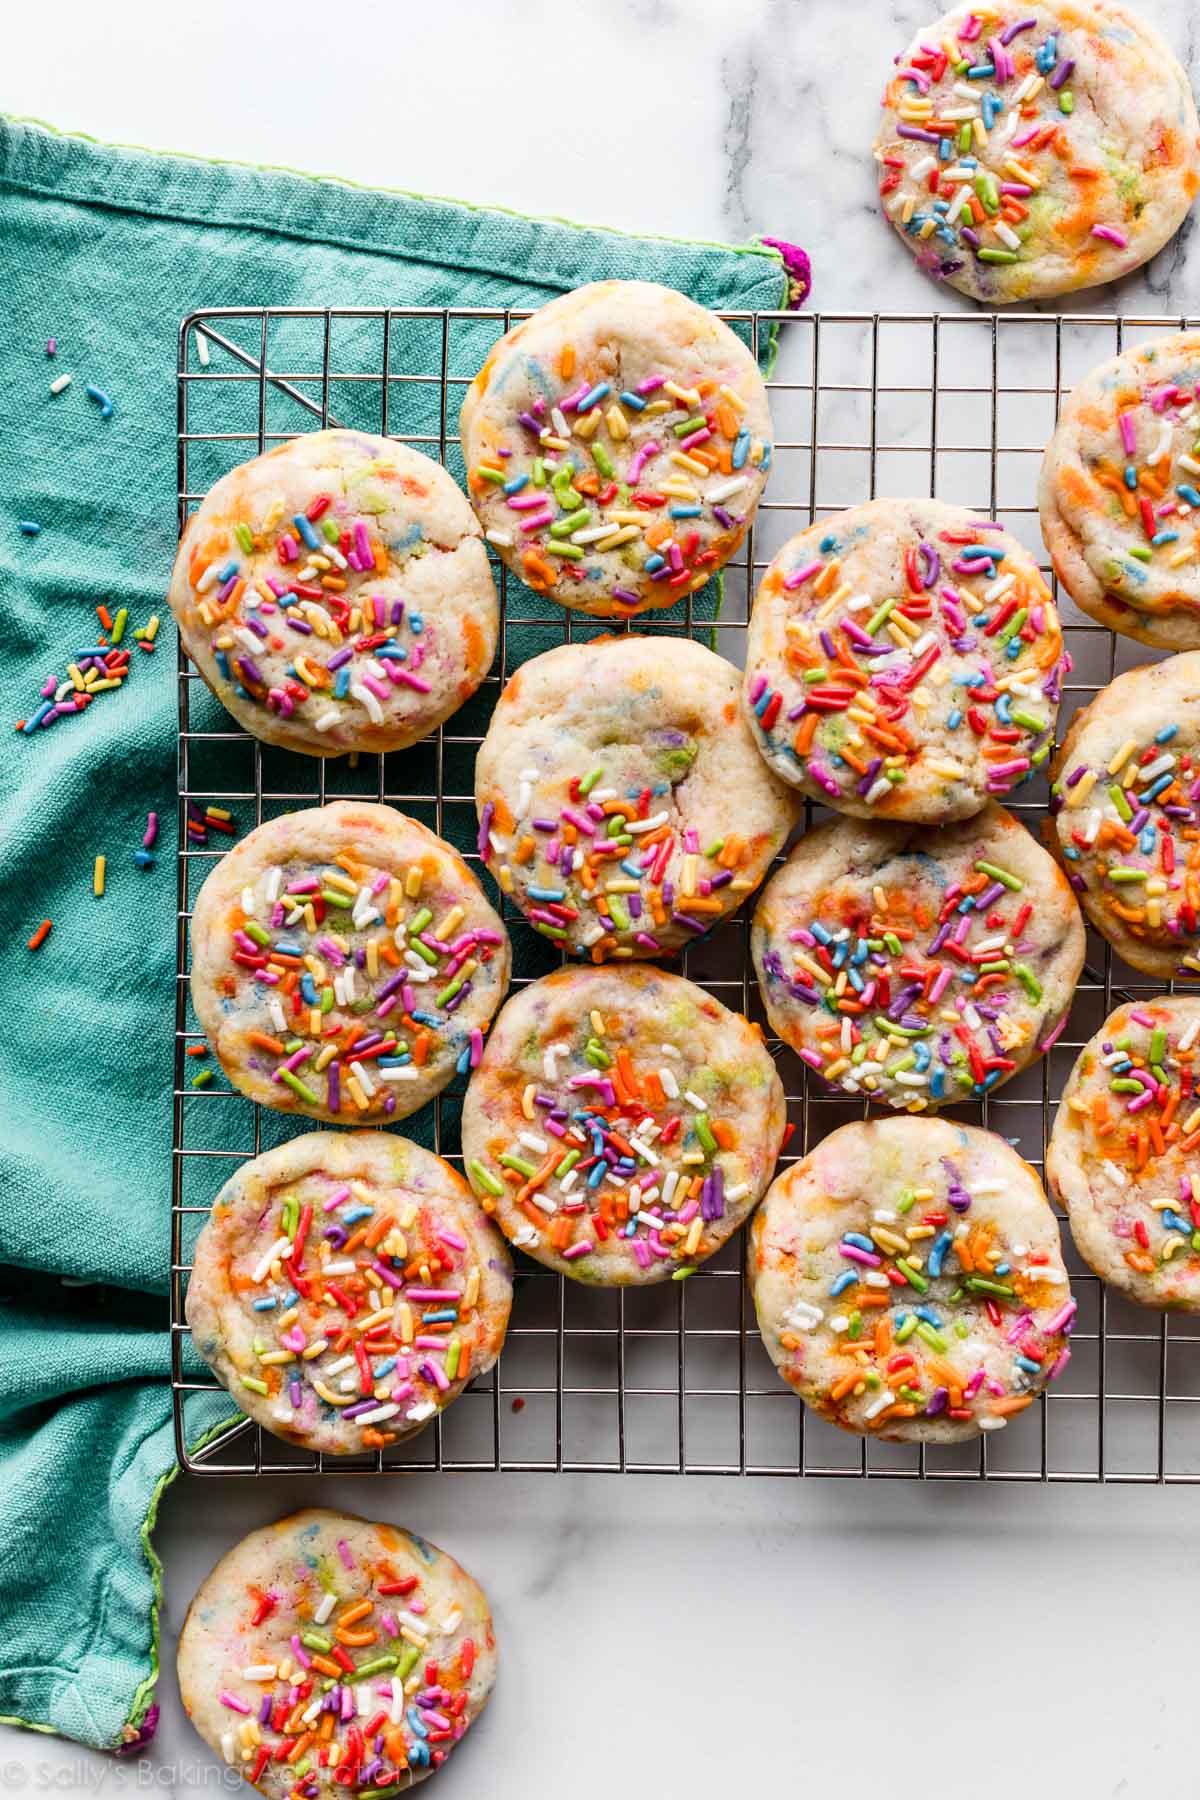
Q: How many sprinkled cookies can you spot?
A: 14